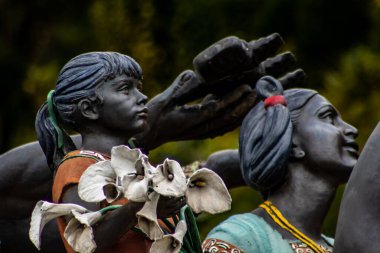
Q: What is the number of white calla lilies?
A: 9